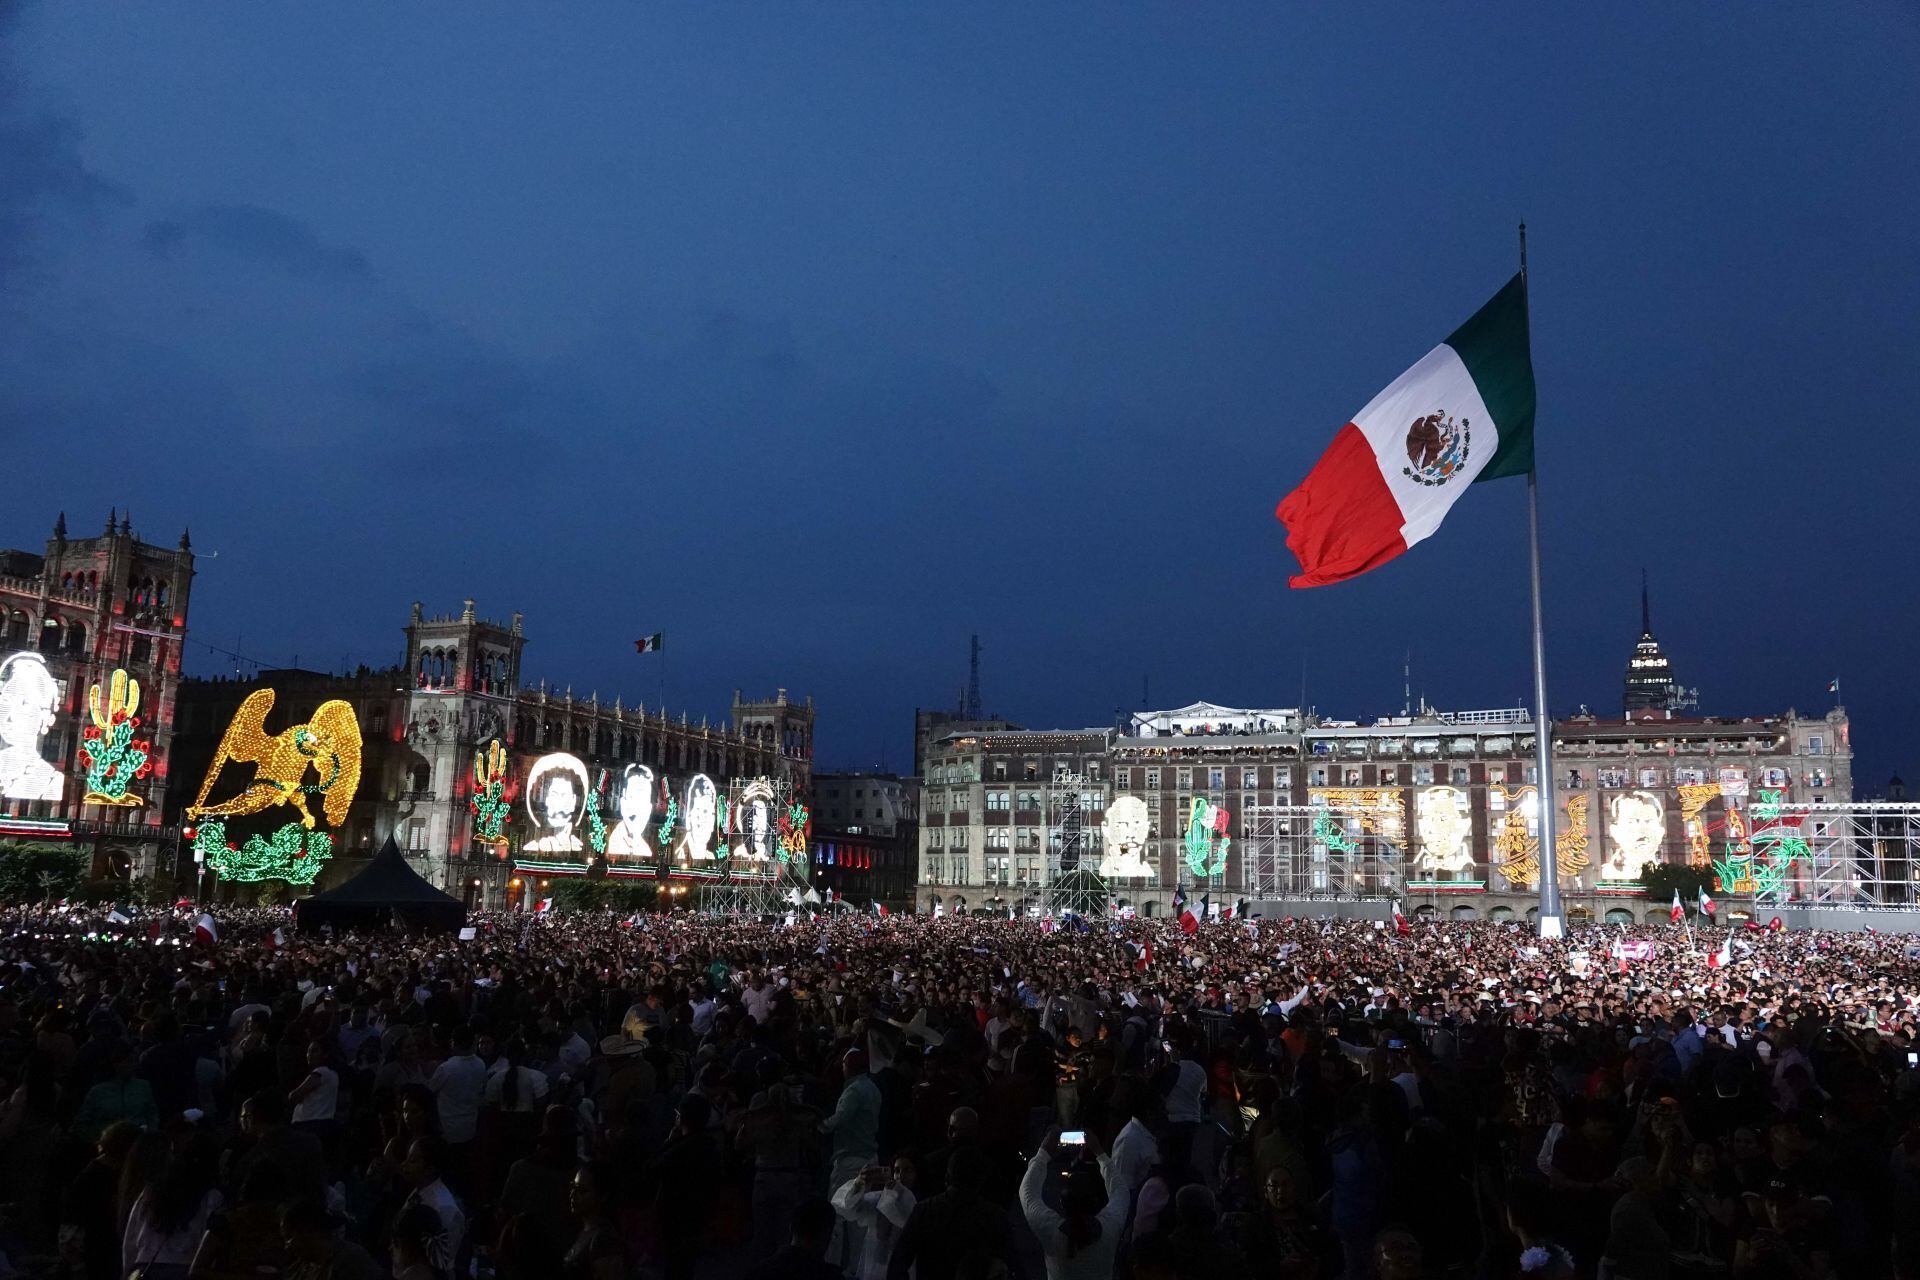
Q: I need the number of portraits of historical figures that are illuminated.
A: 8